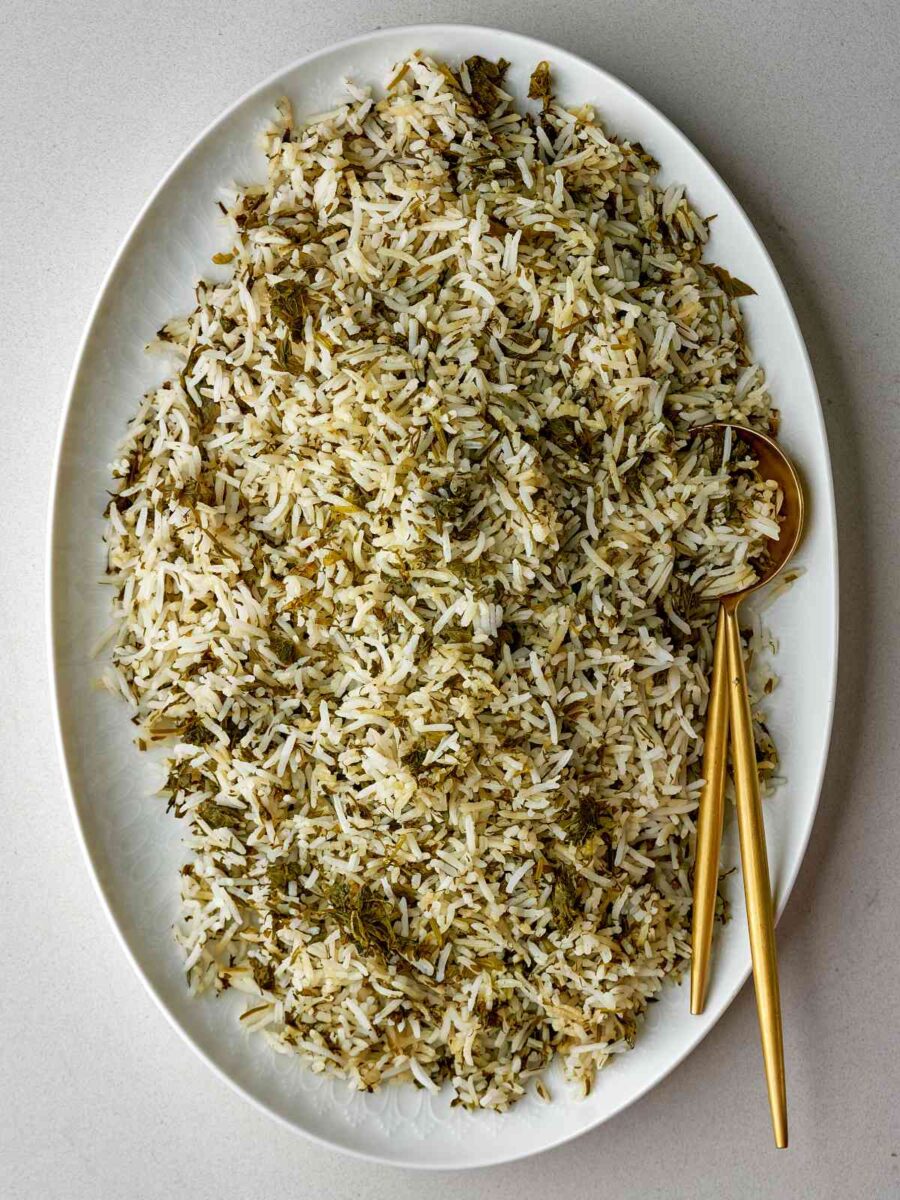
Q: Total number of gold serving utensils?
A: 2